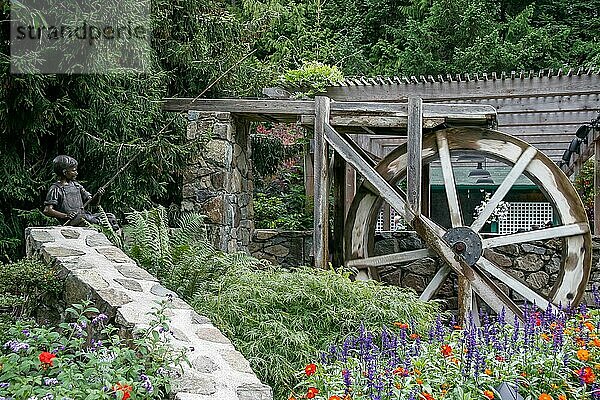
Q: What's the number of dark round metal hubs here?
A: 1